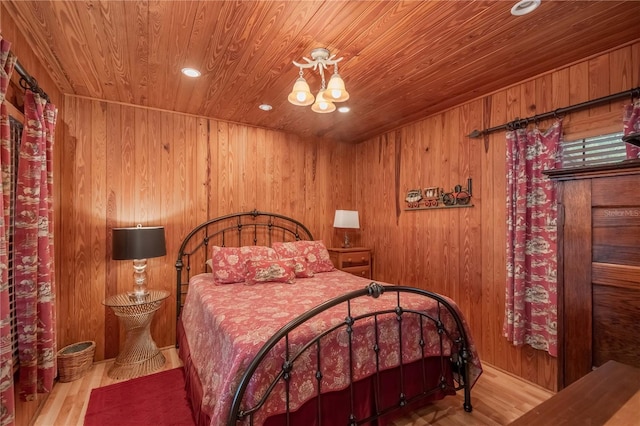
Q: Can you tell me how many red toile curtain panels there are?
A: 4